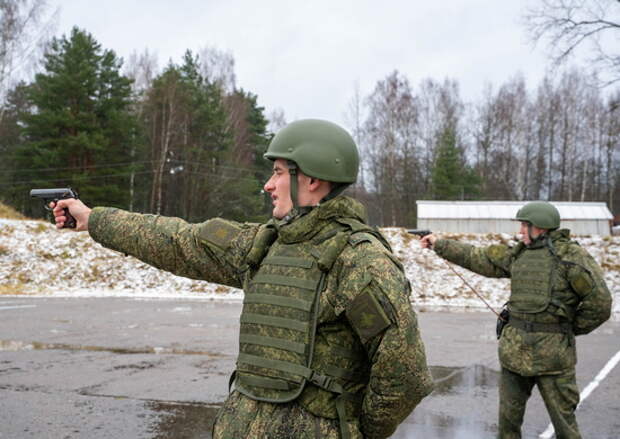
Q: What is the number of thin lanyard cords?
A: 1